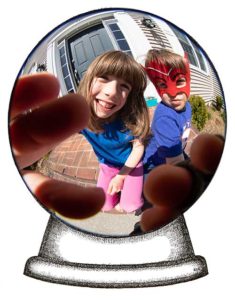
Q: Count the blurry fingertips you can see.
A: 6